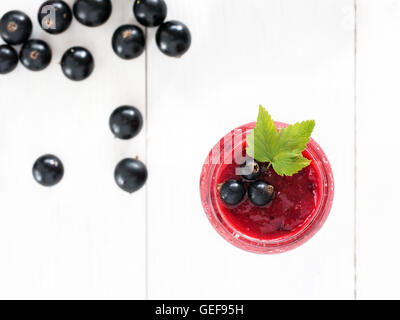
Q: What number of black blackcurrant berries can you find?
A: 15